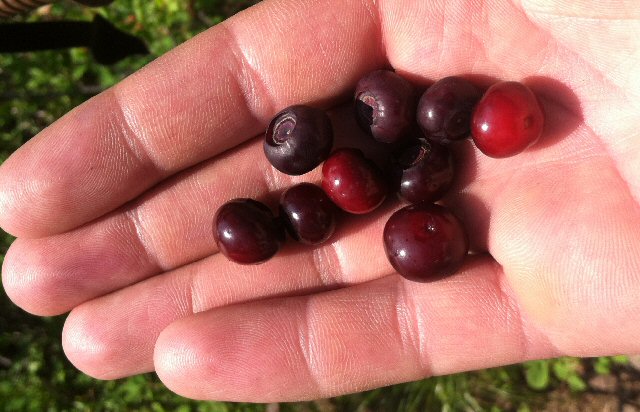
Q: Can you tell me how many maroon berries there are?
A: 7